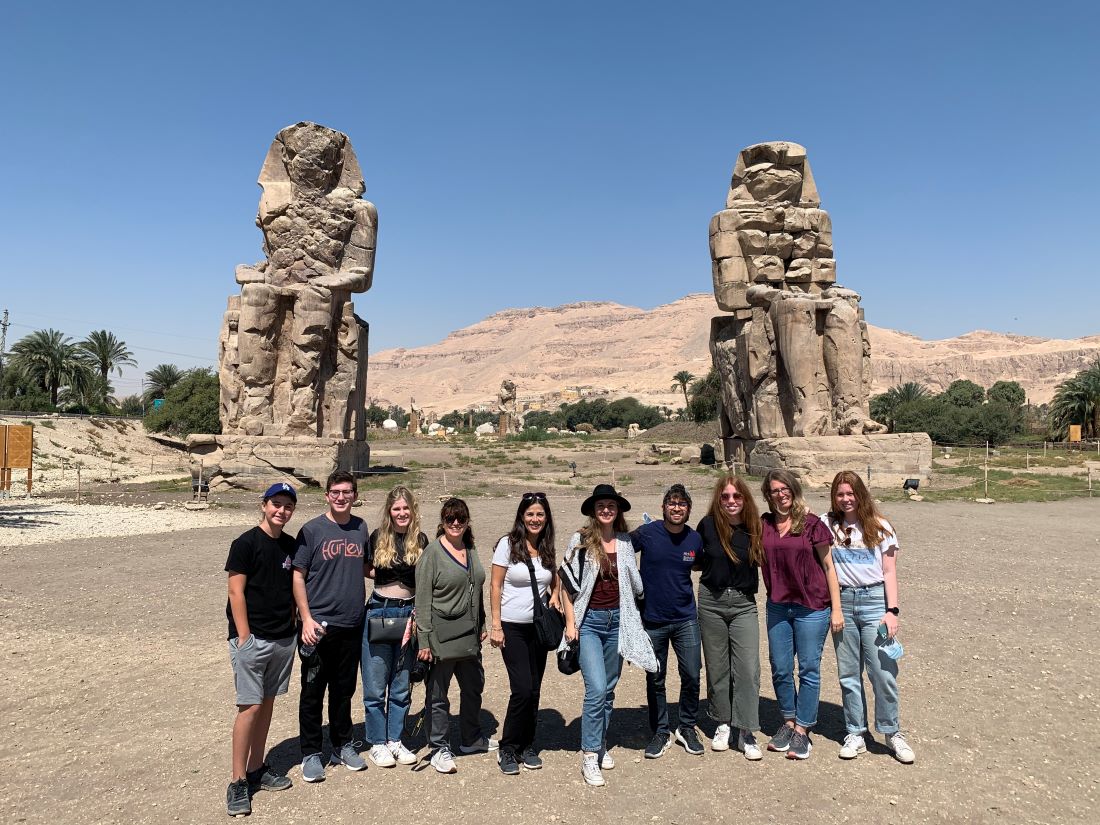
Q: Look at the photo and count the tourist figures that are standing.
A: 10